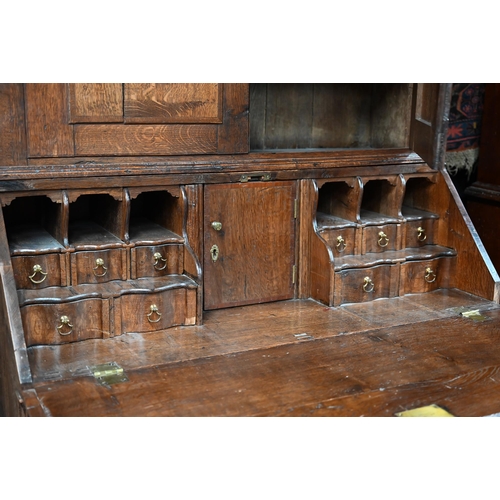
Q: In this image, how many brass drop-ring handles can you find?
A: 10